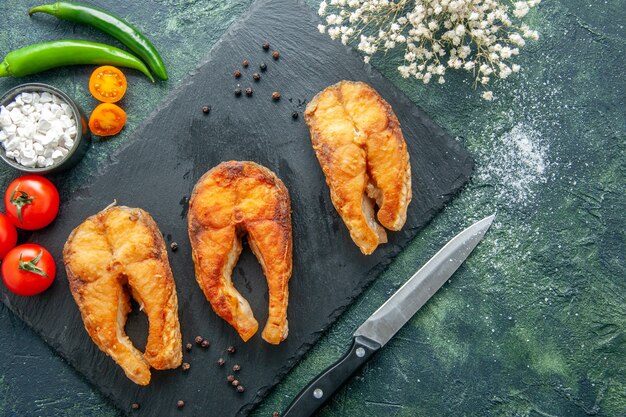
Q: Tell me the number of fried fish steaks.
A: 3